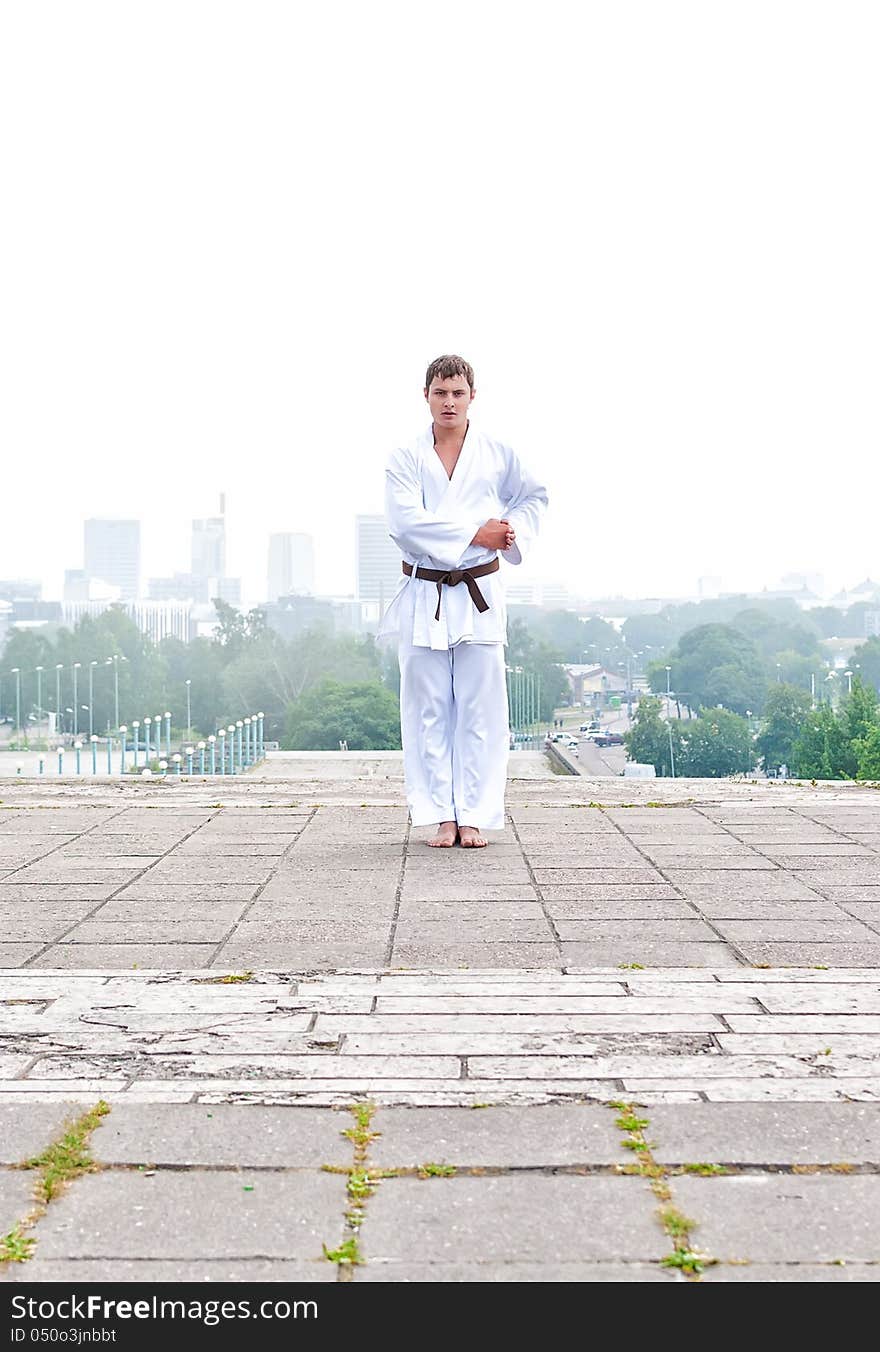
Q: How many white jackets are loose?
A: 1